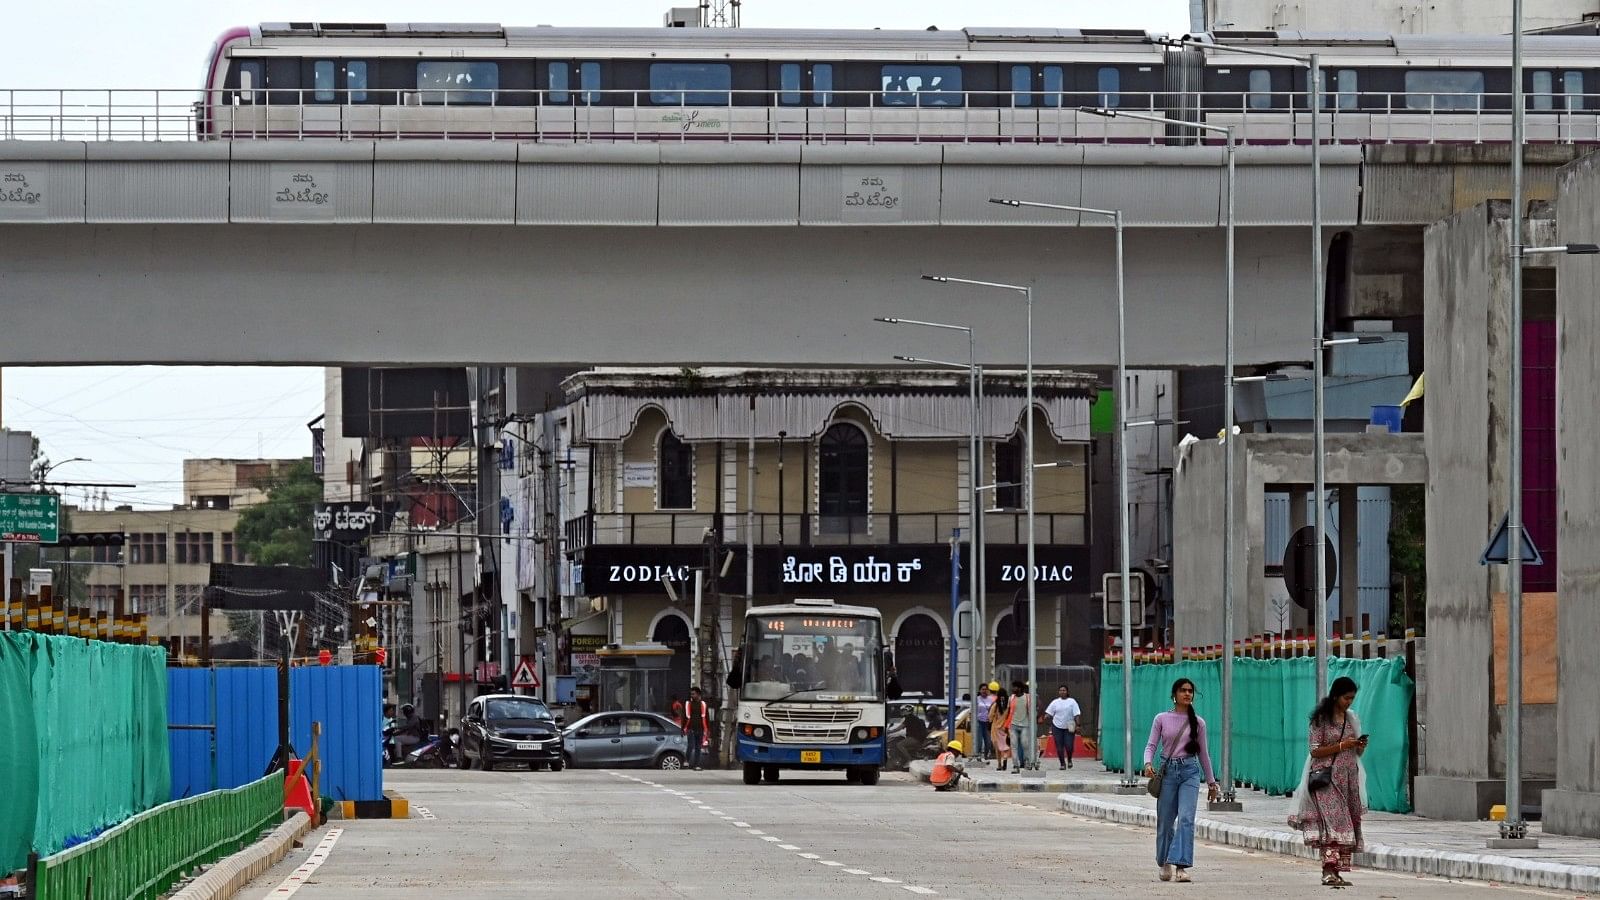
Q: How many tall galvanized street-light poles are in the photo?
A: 7